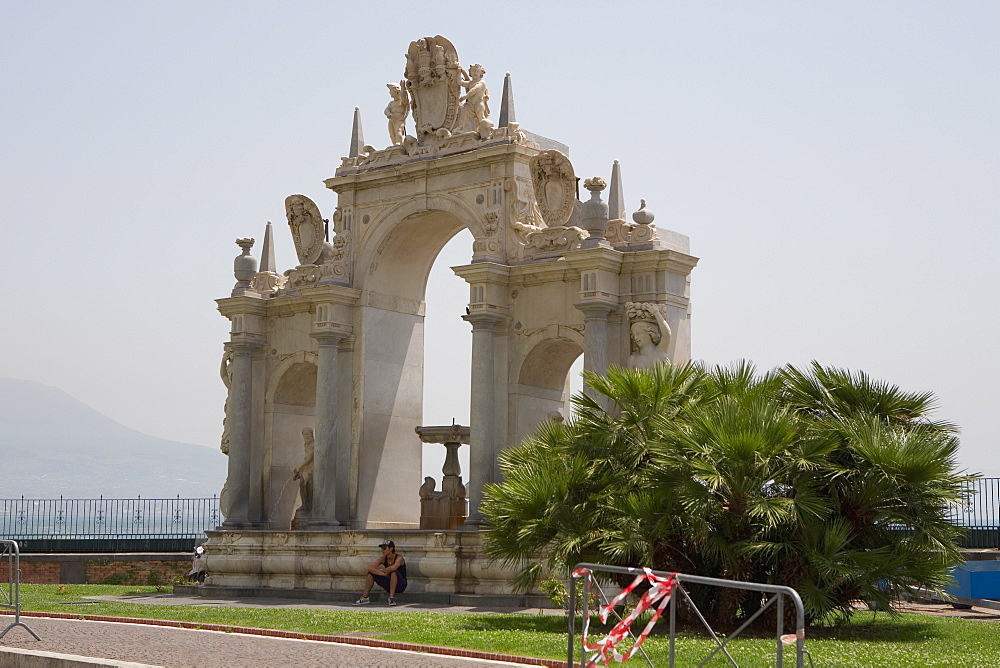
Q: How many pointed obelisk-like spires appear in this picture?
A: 4